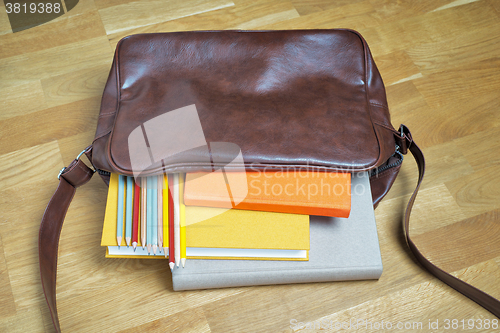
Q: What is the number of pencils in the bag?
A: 11